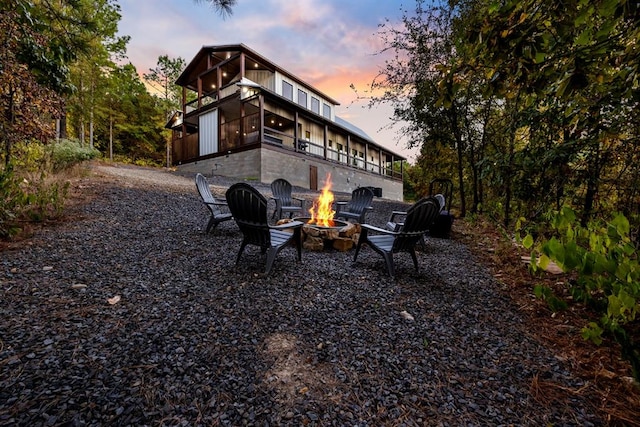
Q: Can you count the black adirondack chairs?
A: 6